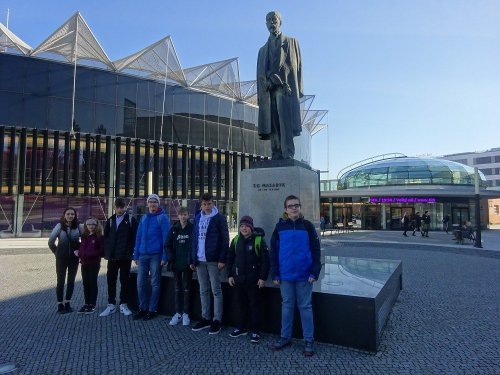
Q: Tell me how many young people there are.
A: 8